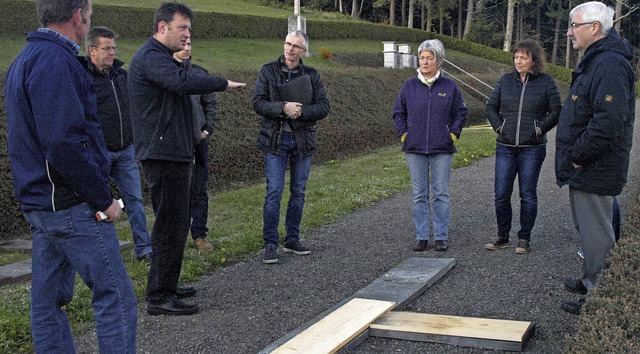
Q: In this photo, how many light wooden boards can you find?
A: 2